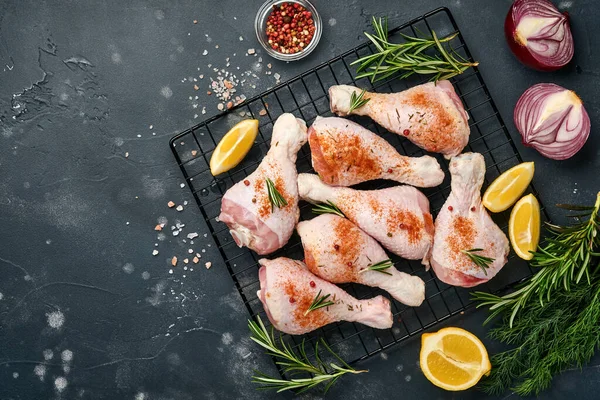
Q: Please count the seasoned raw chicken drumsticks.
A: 7